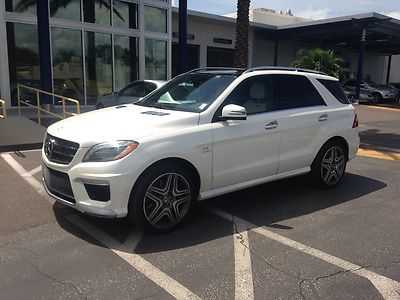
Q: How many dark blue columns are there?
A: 3